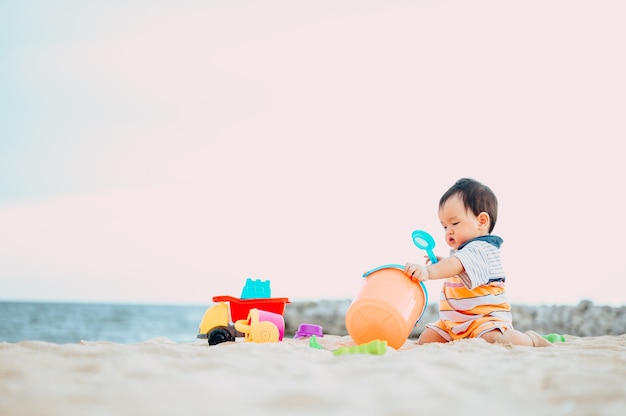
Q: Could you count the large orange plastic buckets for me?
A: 1